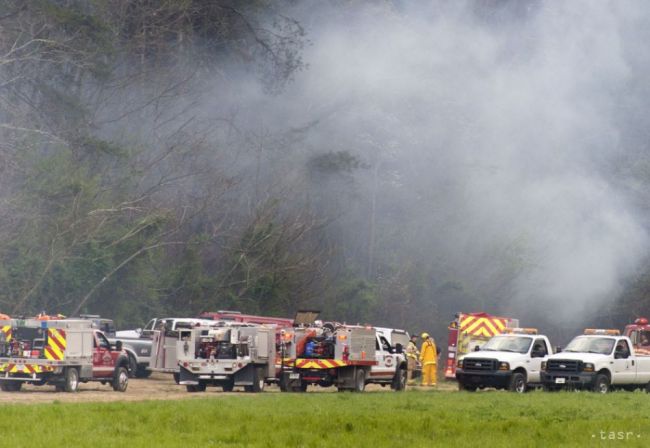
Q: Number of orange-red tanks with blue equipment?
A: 1